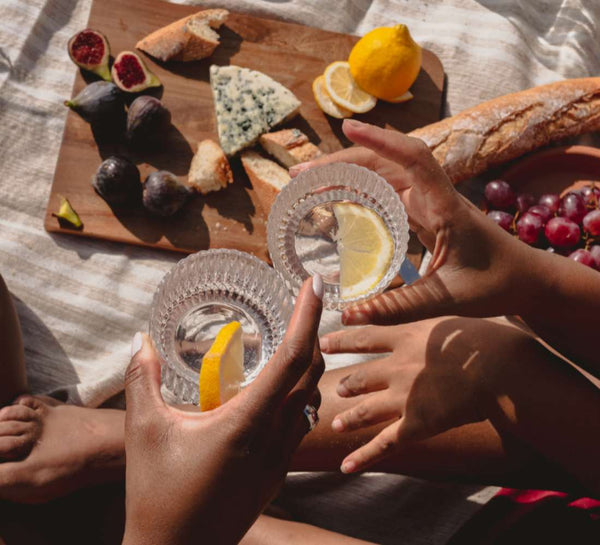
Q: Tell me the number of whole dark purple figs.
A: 4